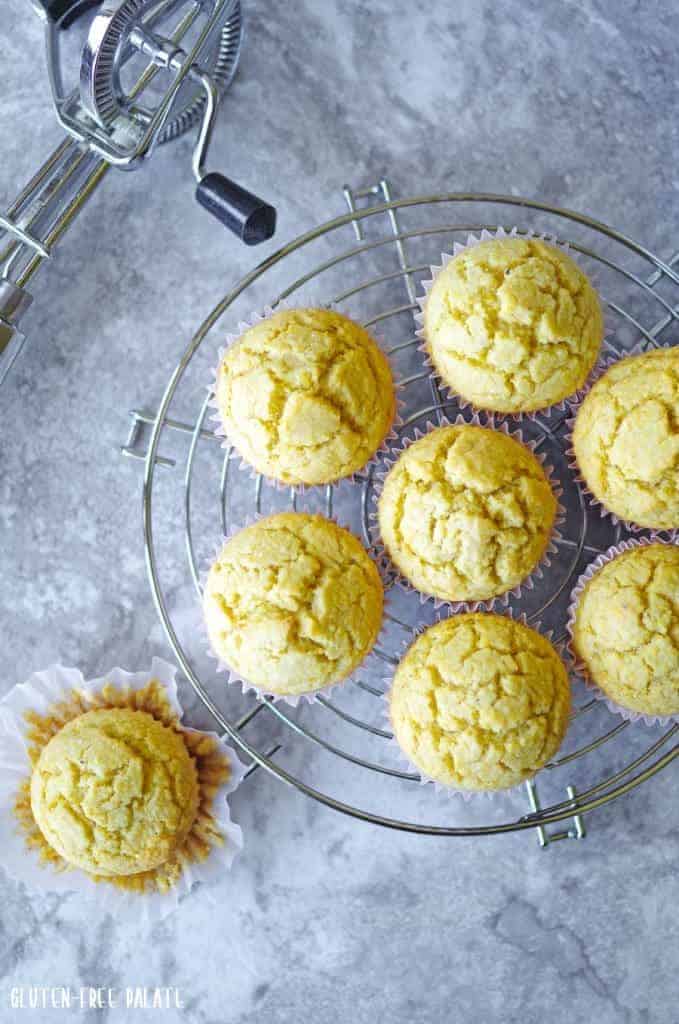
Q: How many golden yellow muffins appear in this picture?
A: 8